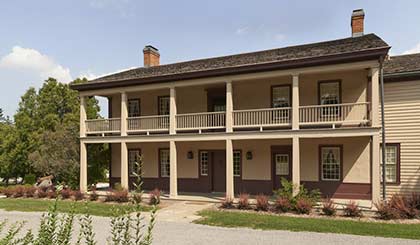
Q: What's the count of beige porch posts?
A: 12